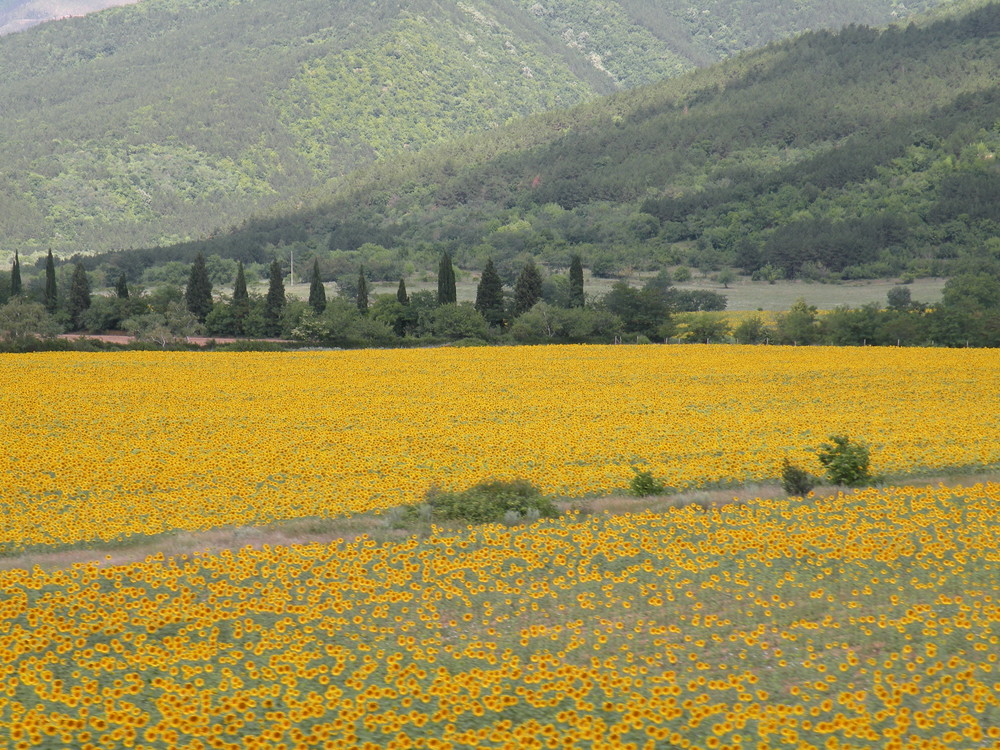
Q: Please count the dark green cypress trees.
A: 14